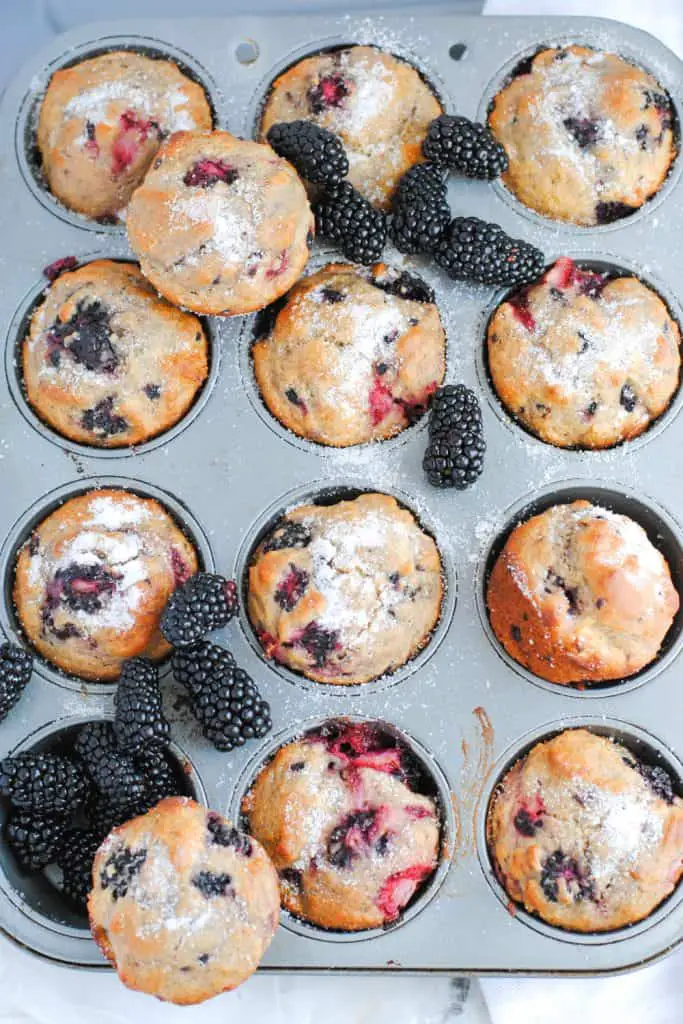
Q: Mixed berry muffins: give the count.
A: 13